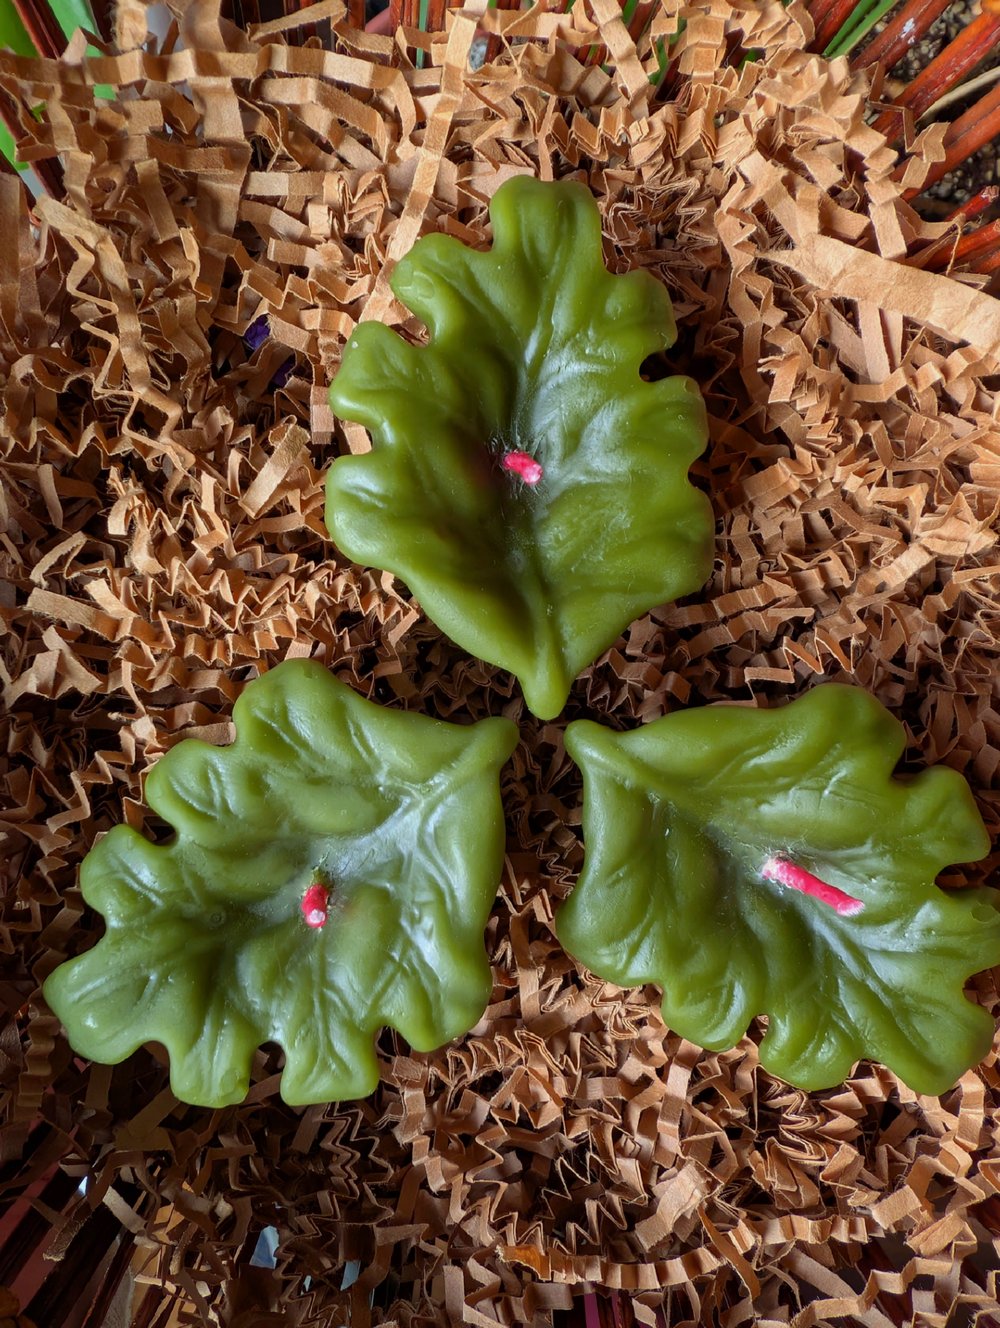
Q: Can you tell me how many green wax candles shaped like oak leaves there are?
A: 3